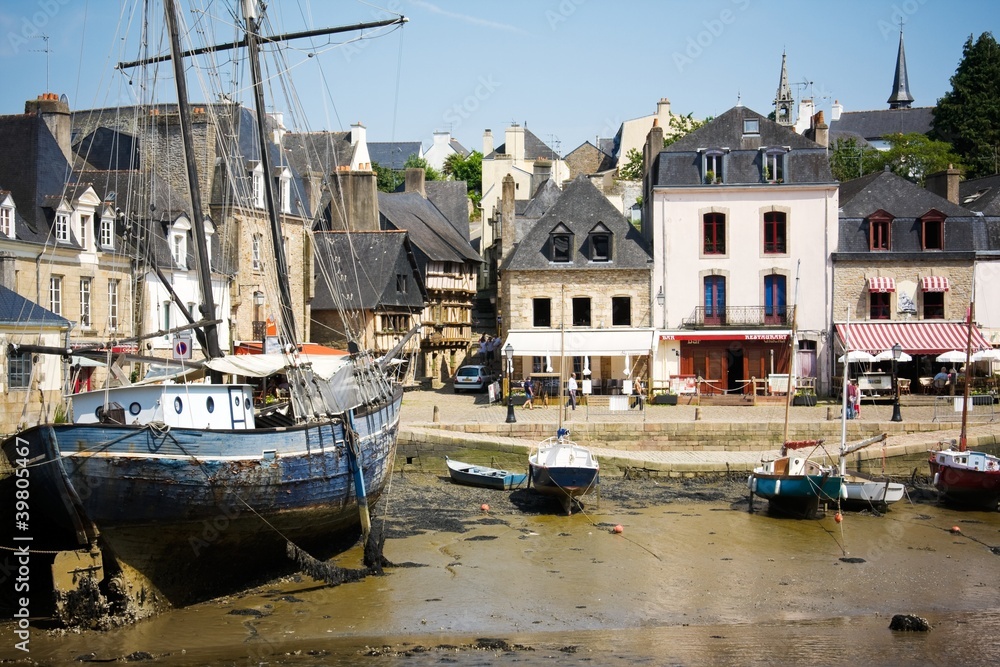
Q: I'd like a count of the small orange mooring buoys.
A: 4